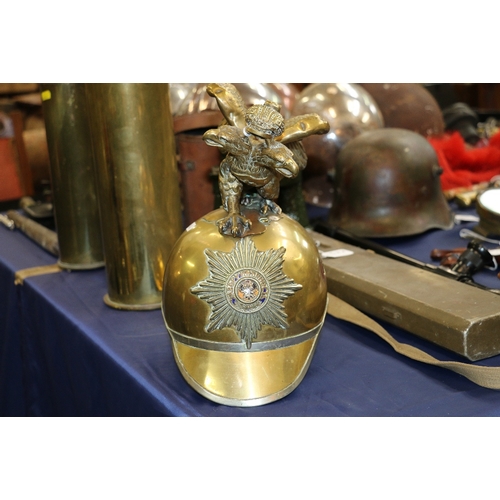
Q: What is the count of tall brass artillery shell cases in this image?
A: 2